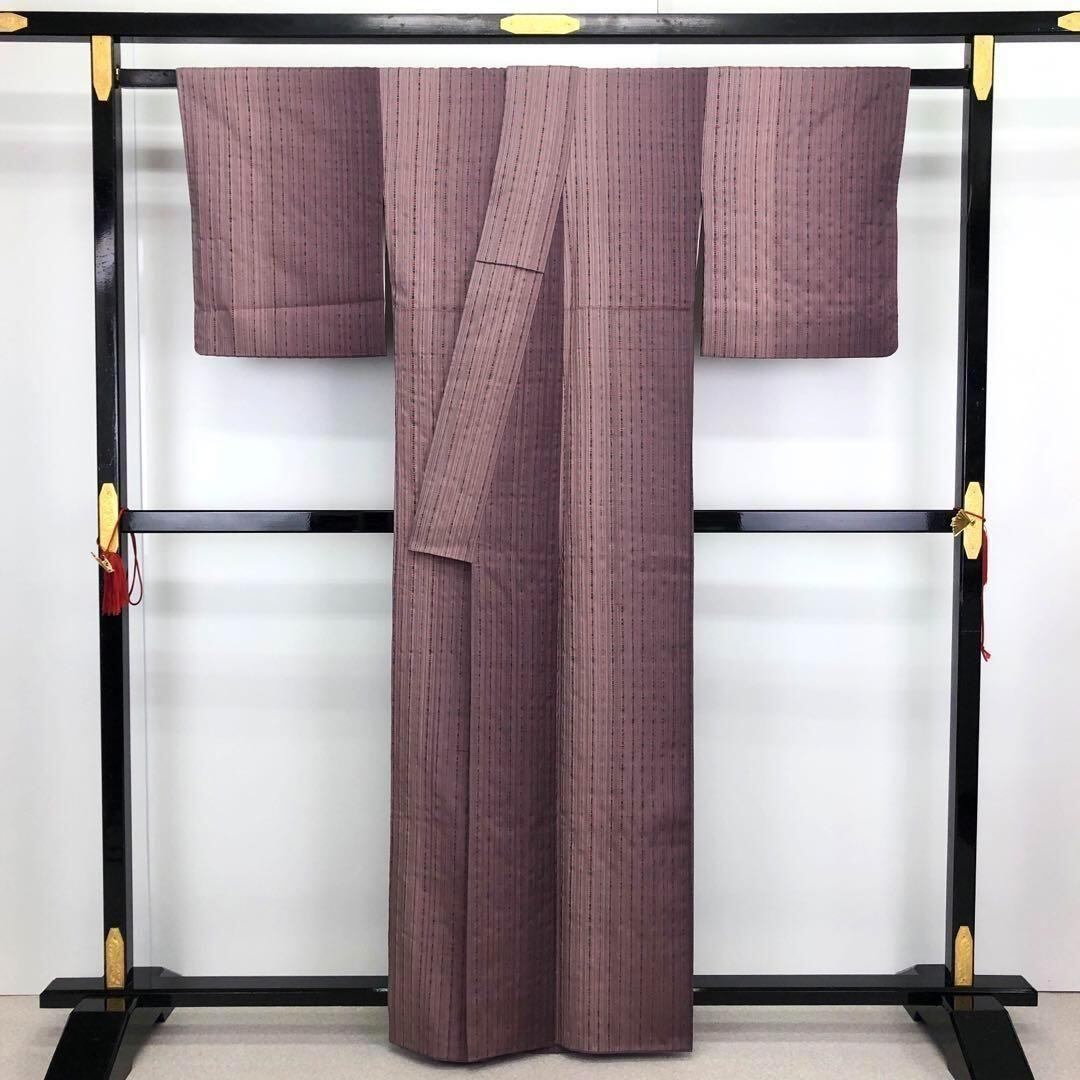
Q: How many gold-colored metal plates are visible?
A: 9